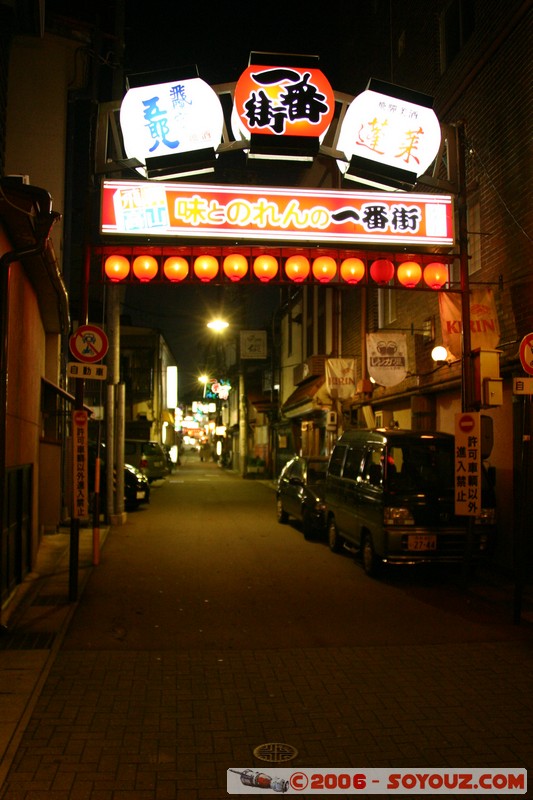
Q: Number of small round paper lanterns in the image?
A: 12